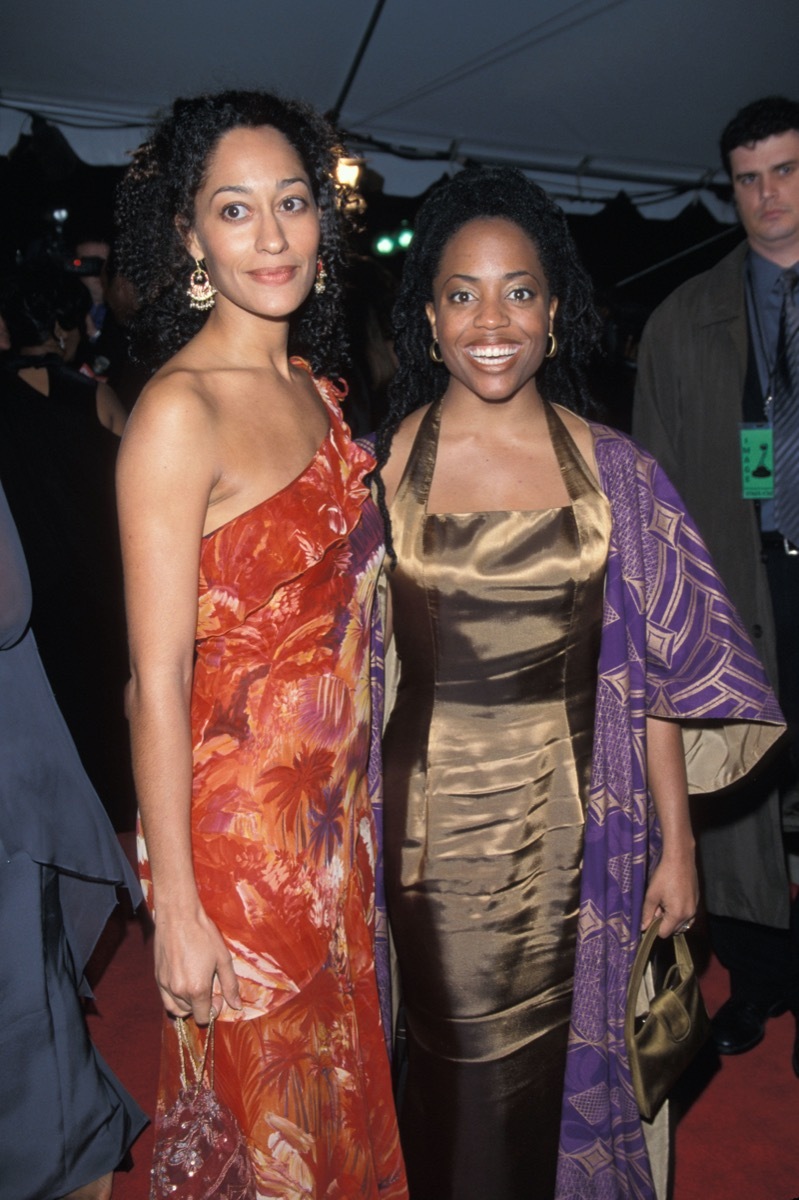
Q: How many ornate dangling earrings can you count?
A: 2